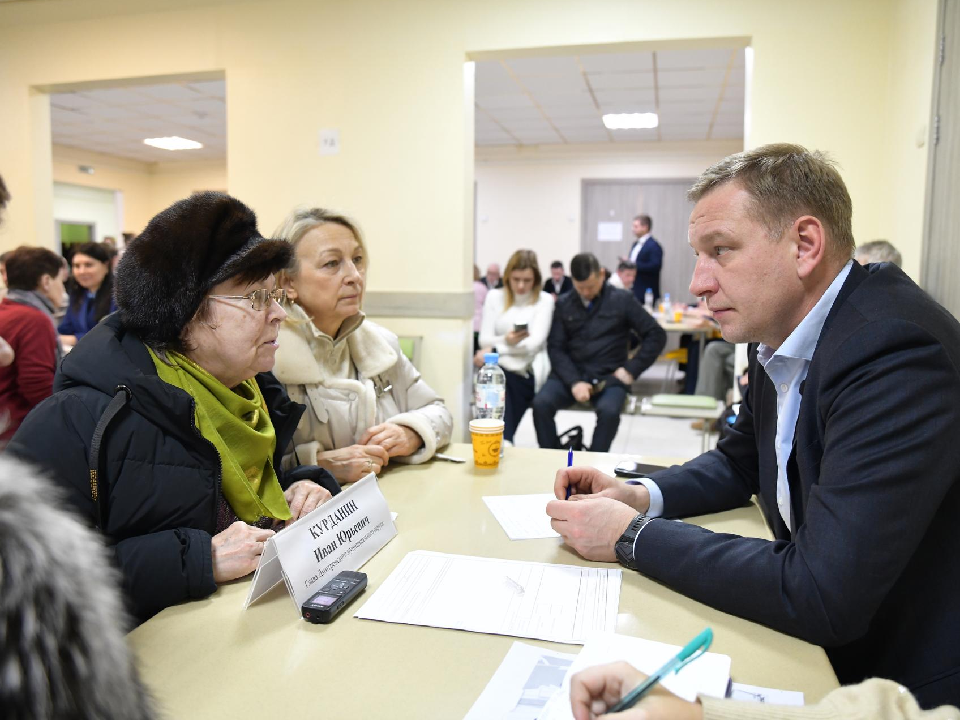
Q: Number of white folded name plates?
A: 1